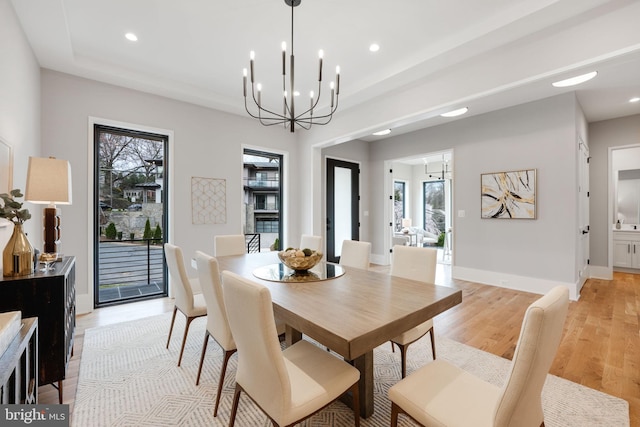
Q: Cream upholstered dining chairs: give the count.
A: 8